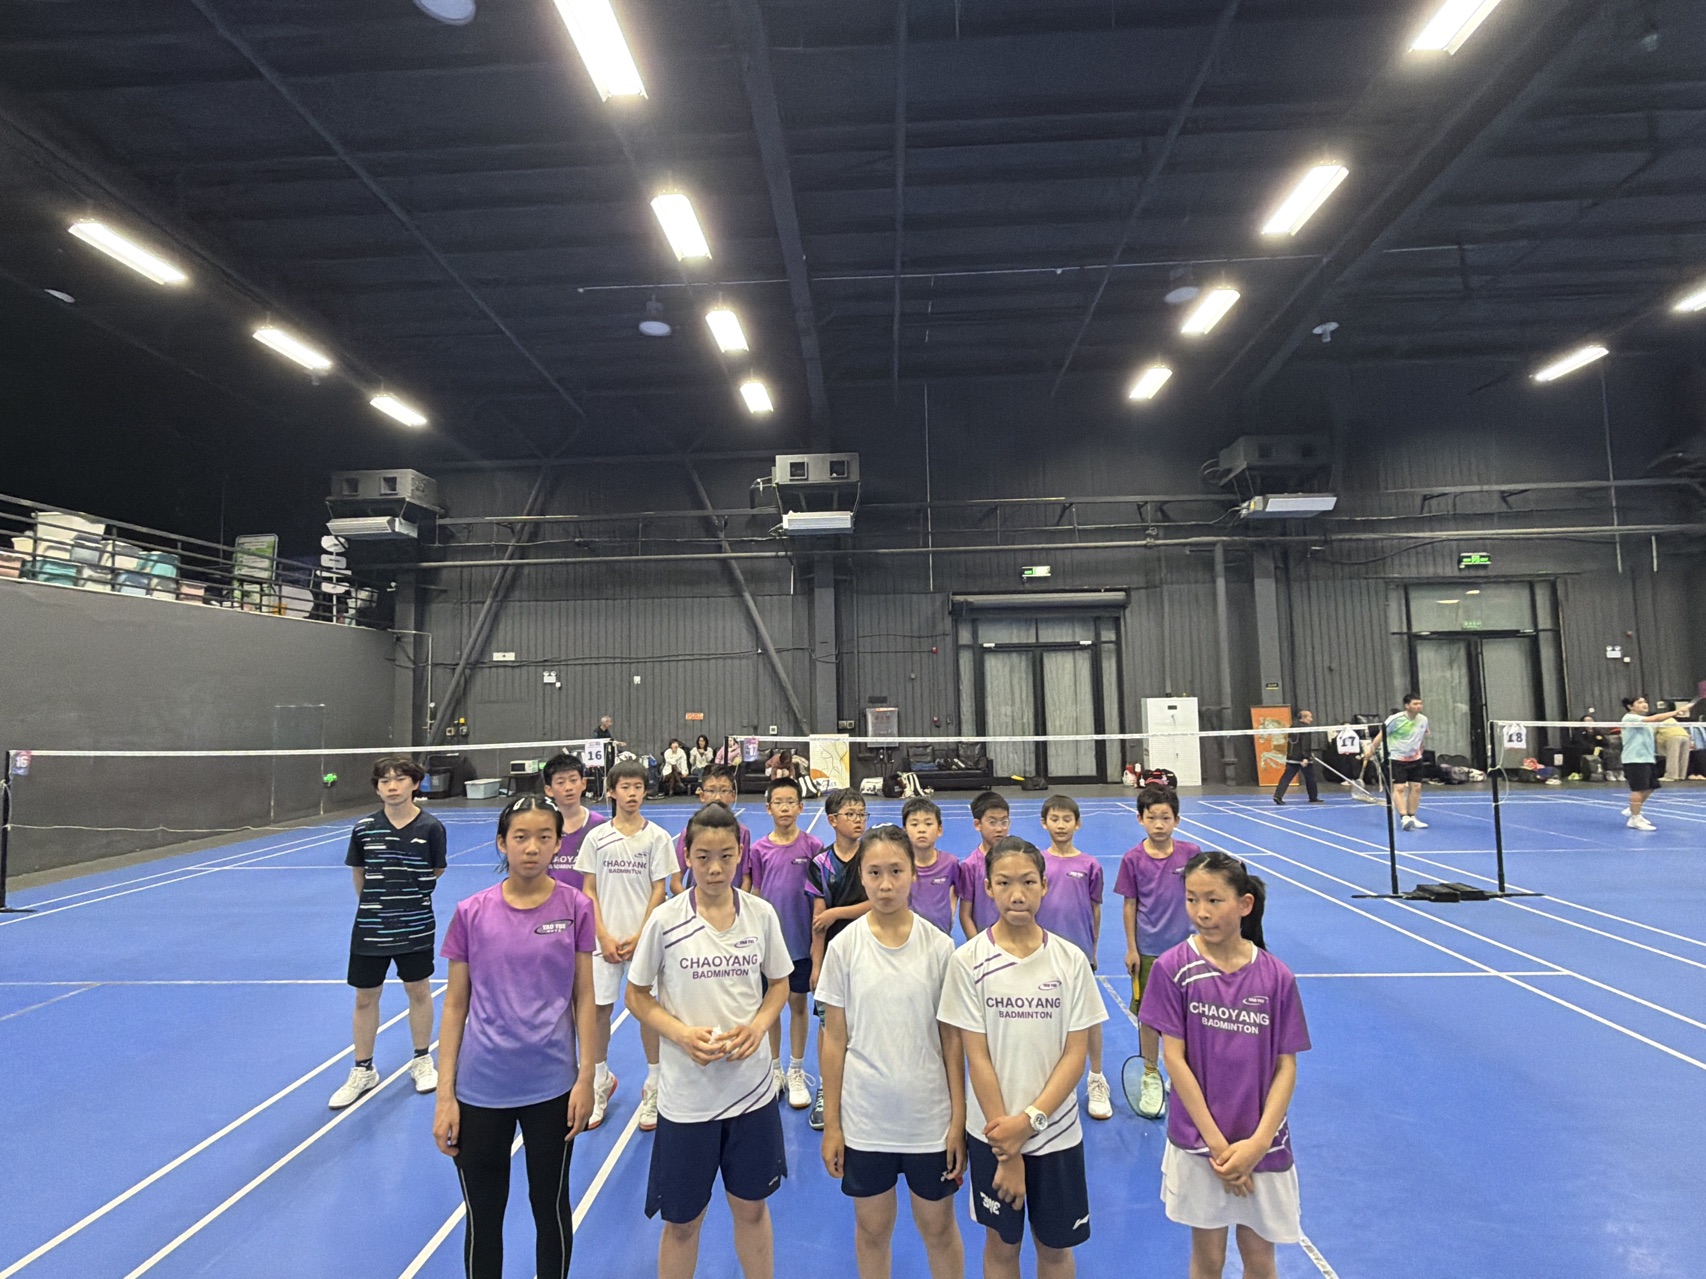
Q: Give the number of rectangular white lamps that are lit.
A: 13